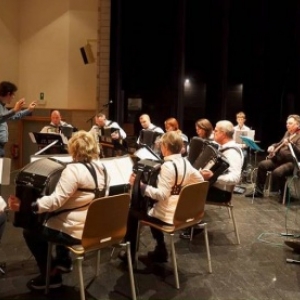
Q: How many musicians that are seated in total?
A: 10